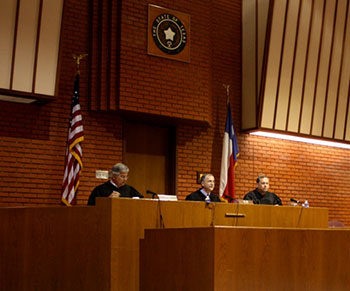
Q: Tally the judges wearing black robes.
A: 3